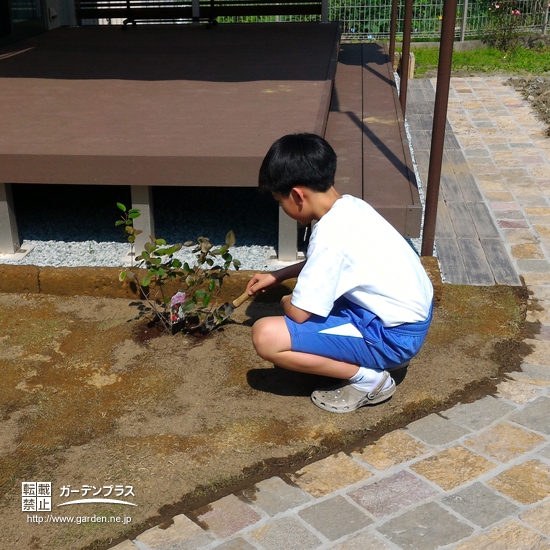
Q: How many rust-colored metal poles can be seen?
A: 3